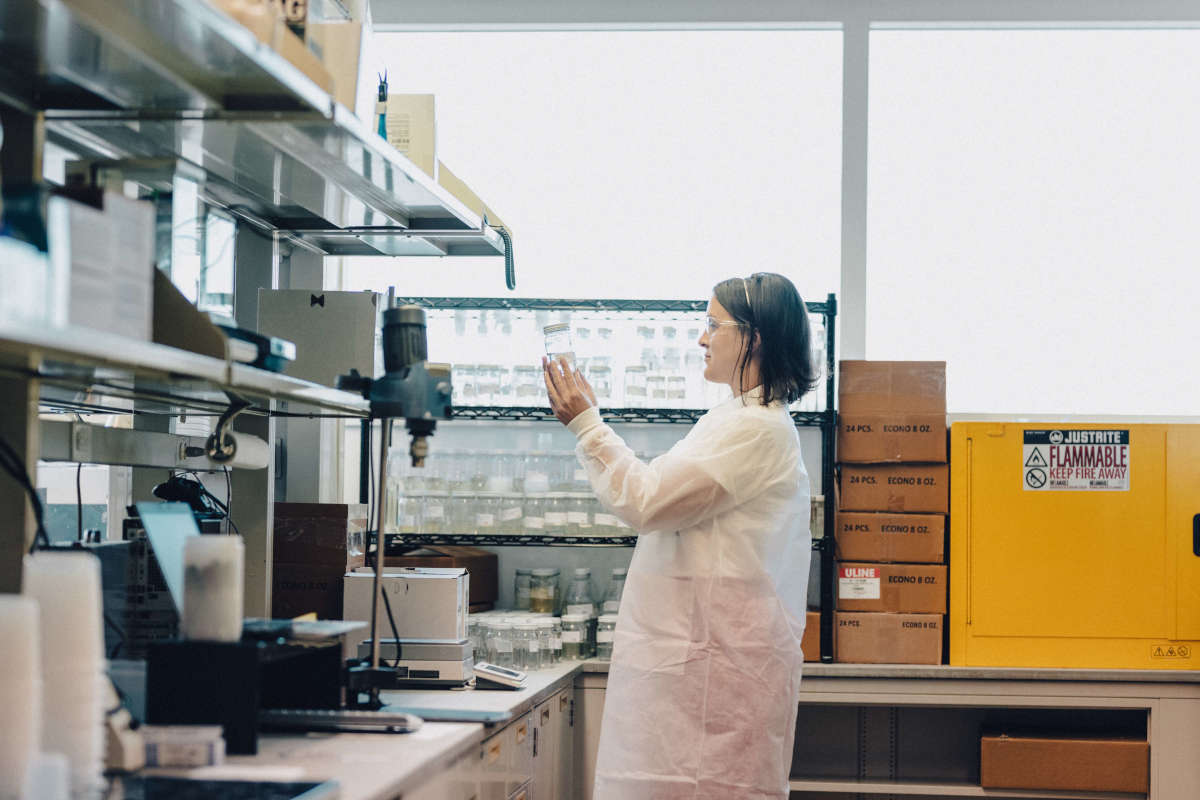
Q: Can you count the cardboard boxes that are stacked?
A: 5